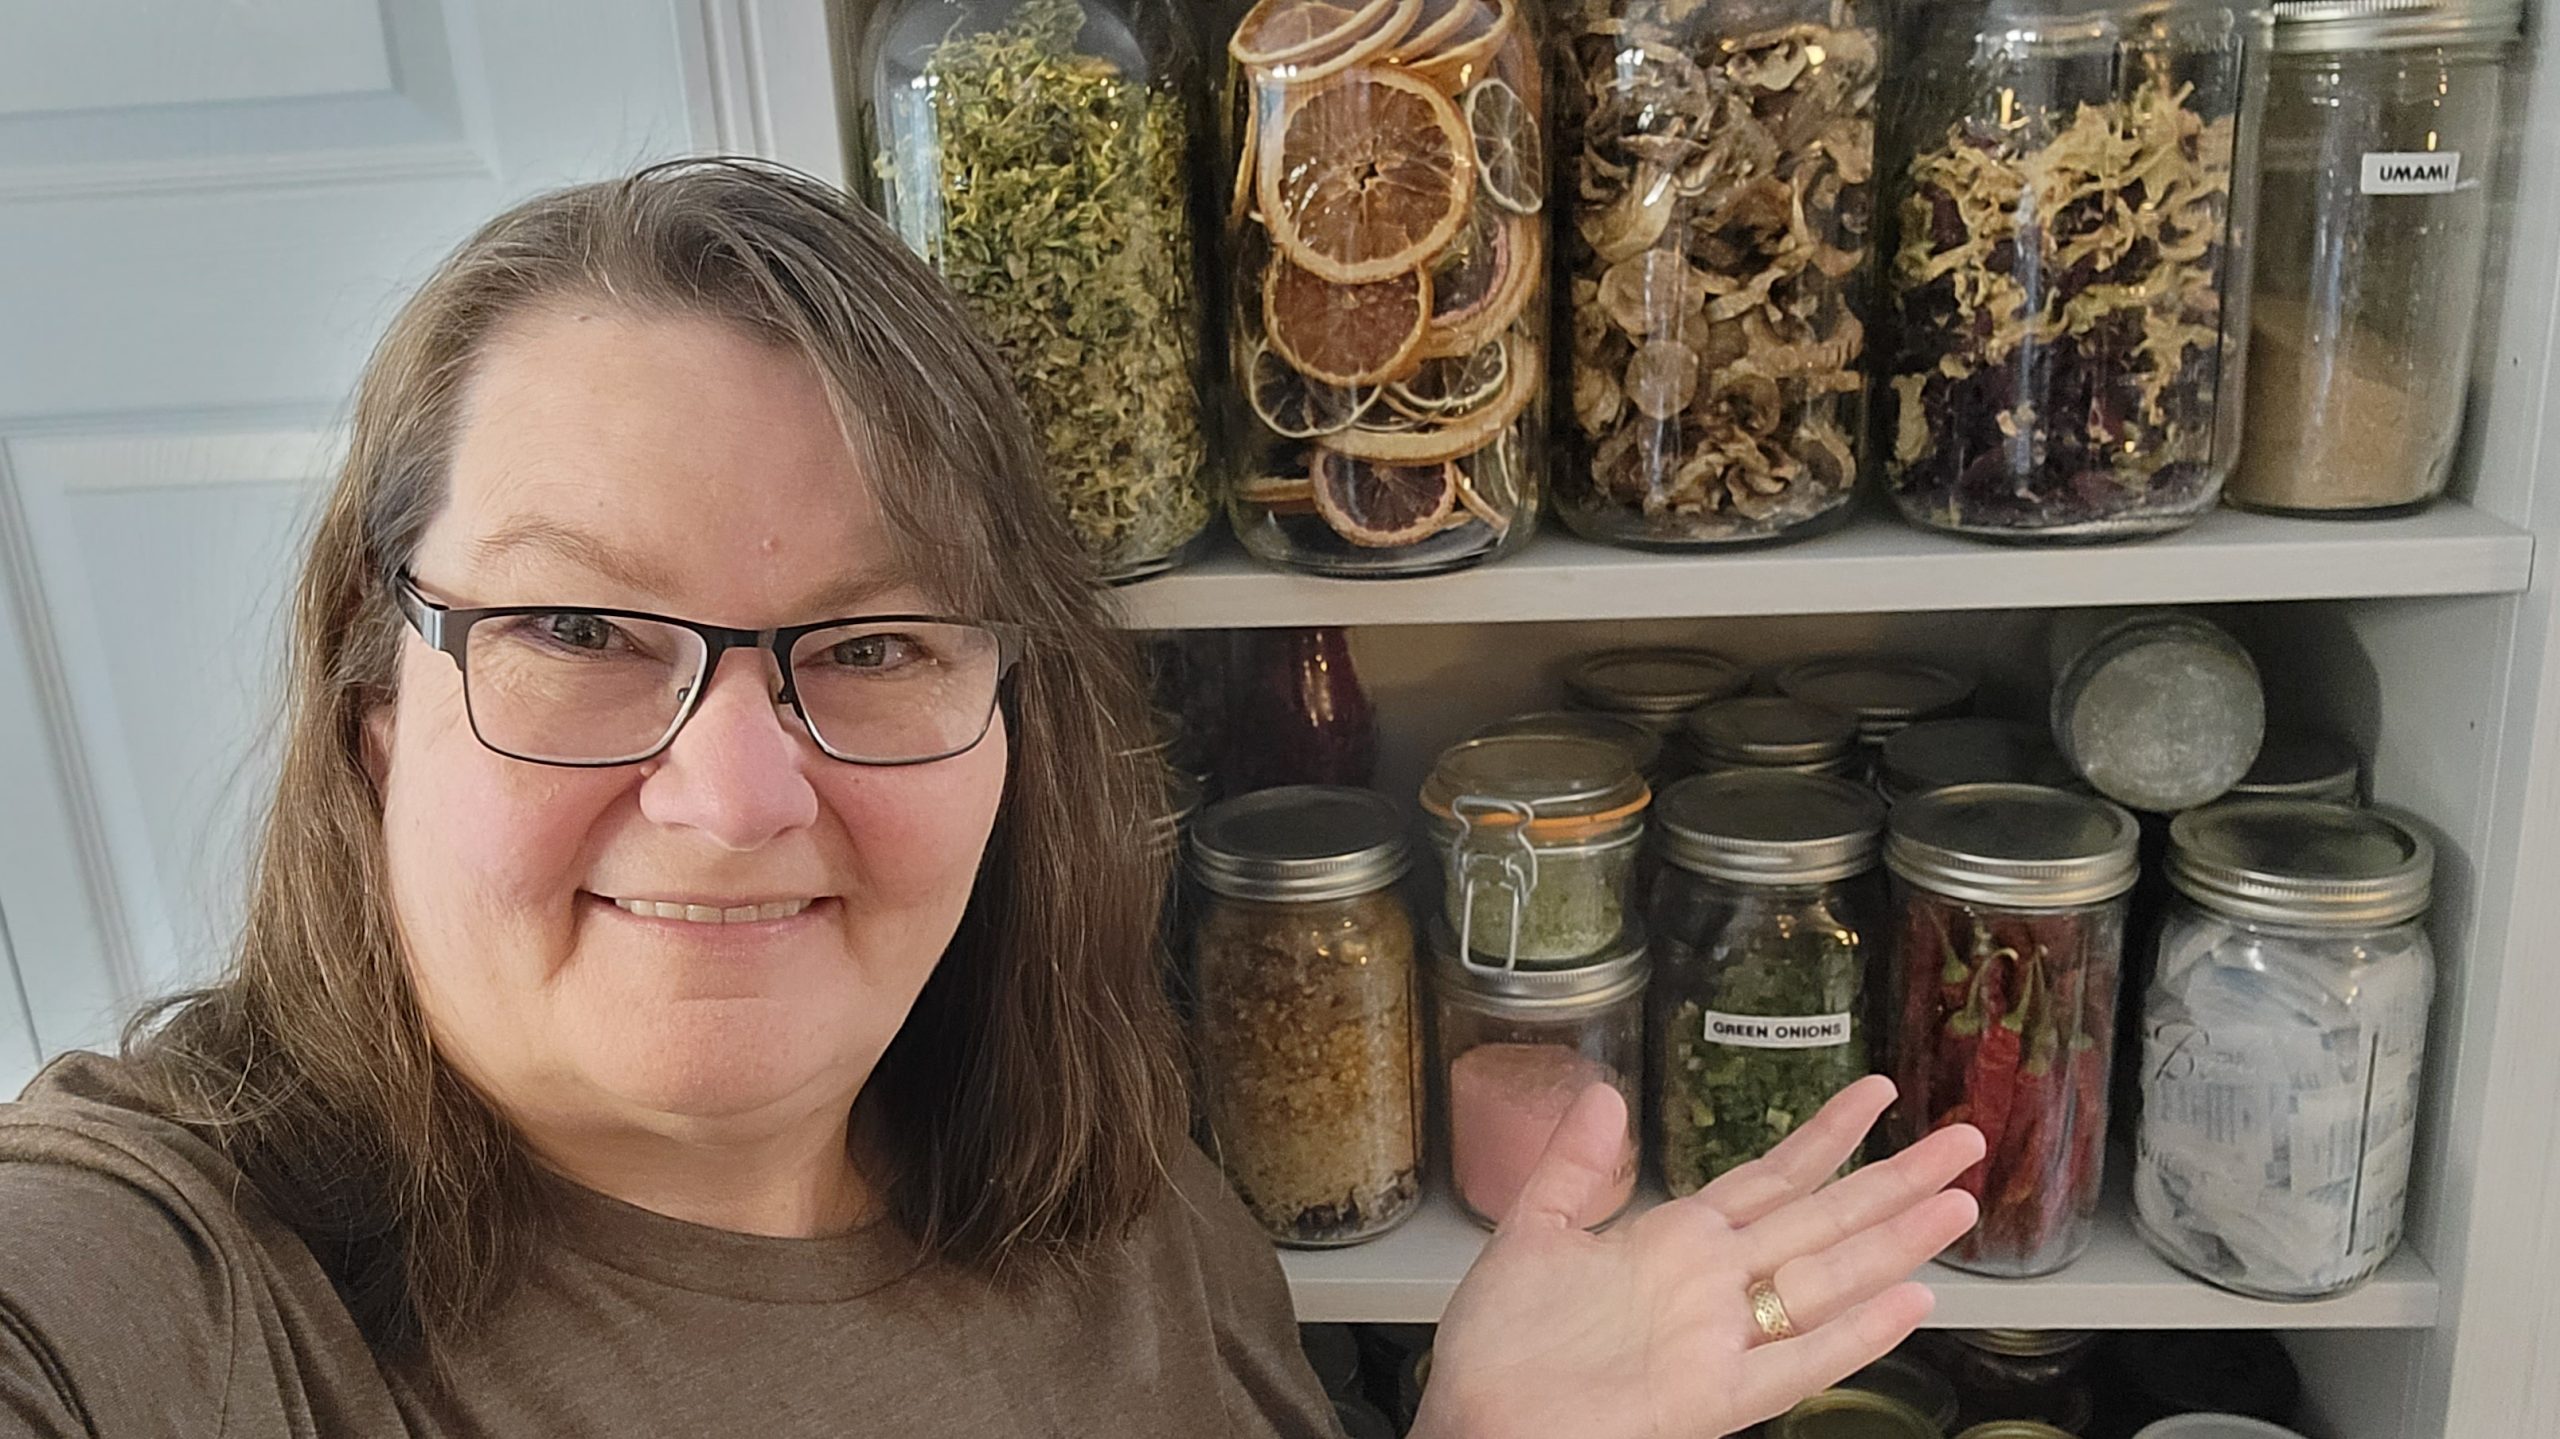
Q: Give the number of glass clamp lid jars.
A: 1